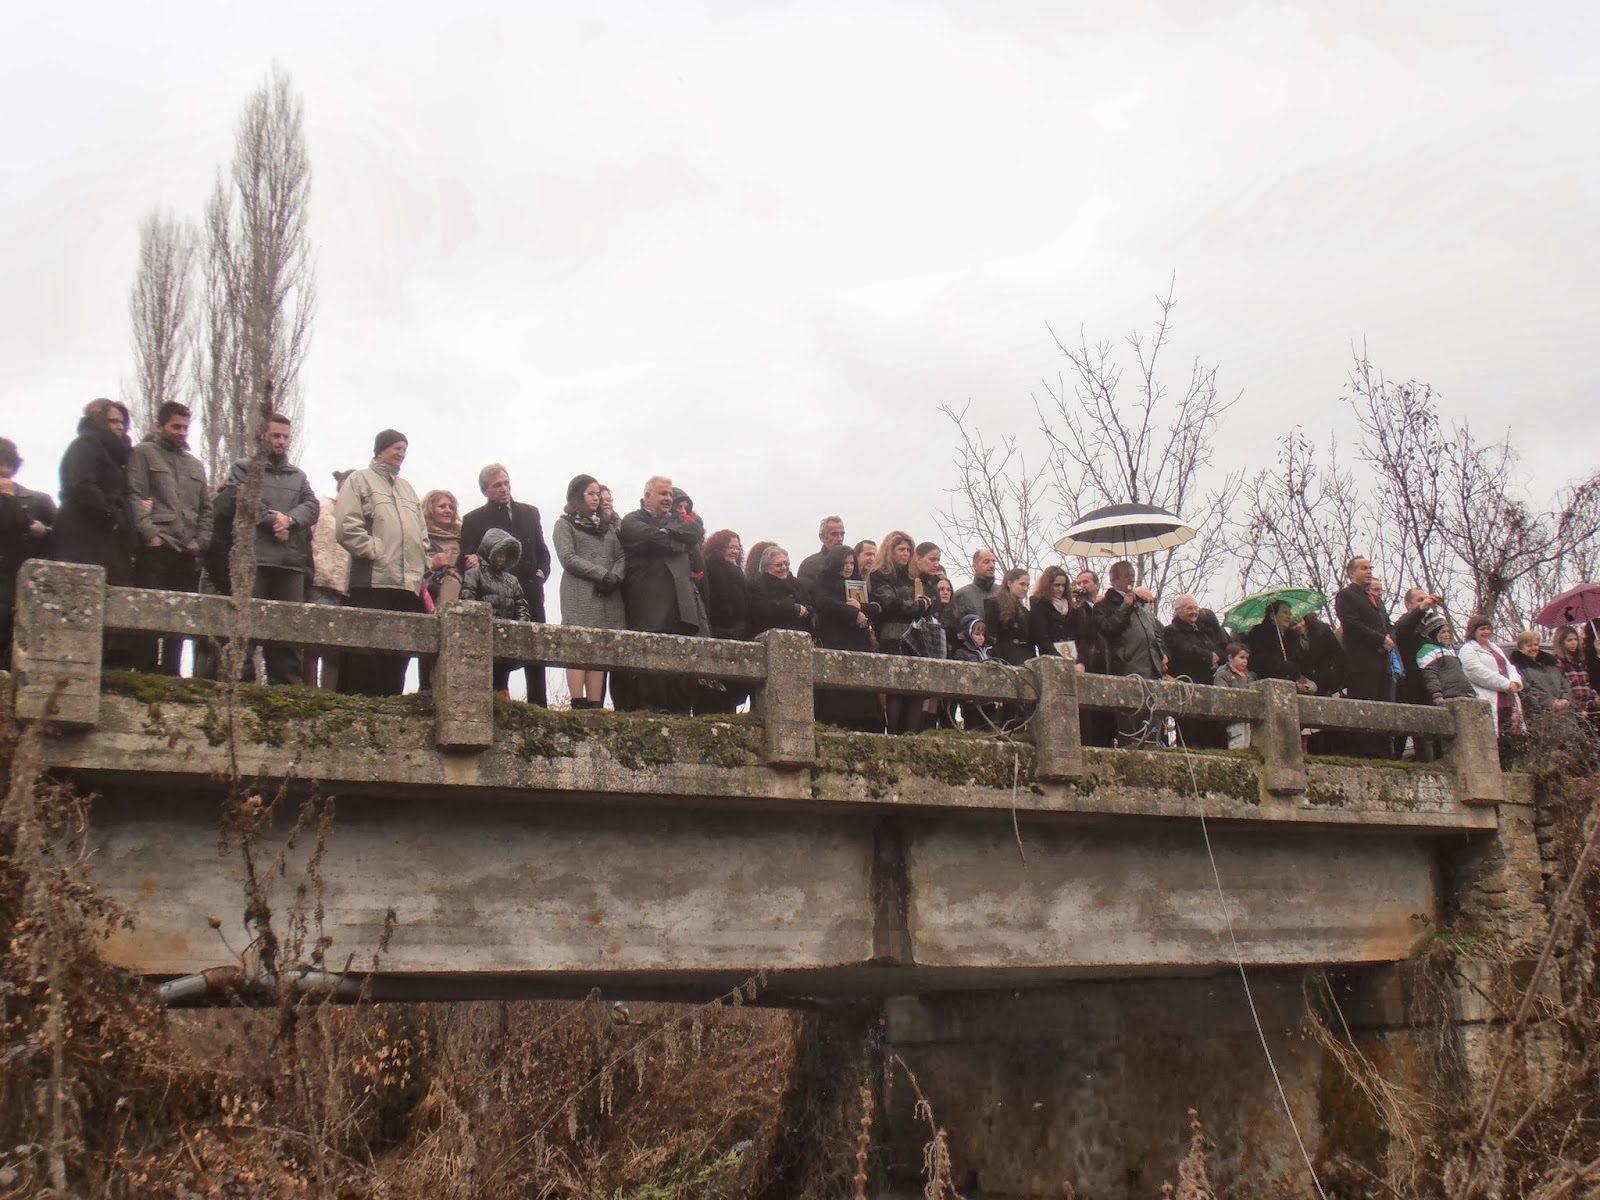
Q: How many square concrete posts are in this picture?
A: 6